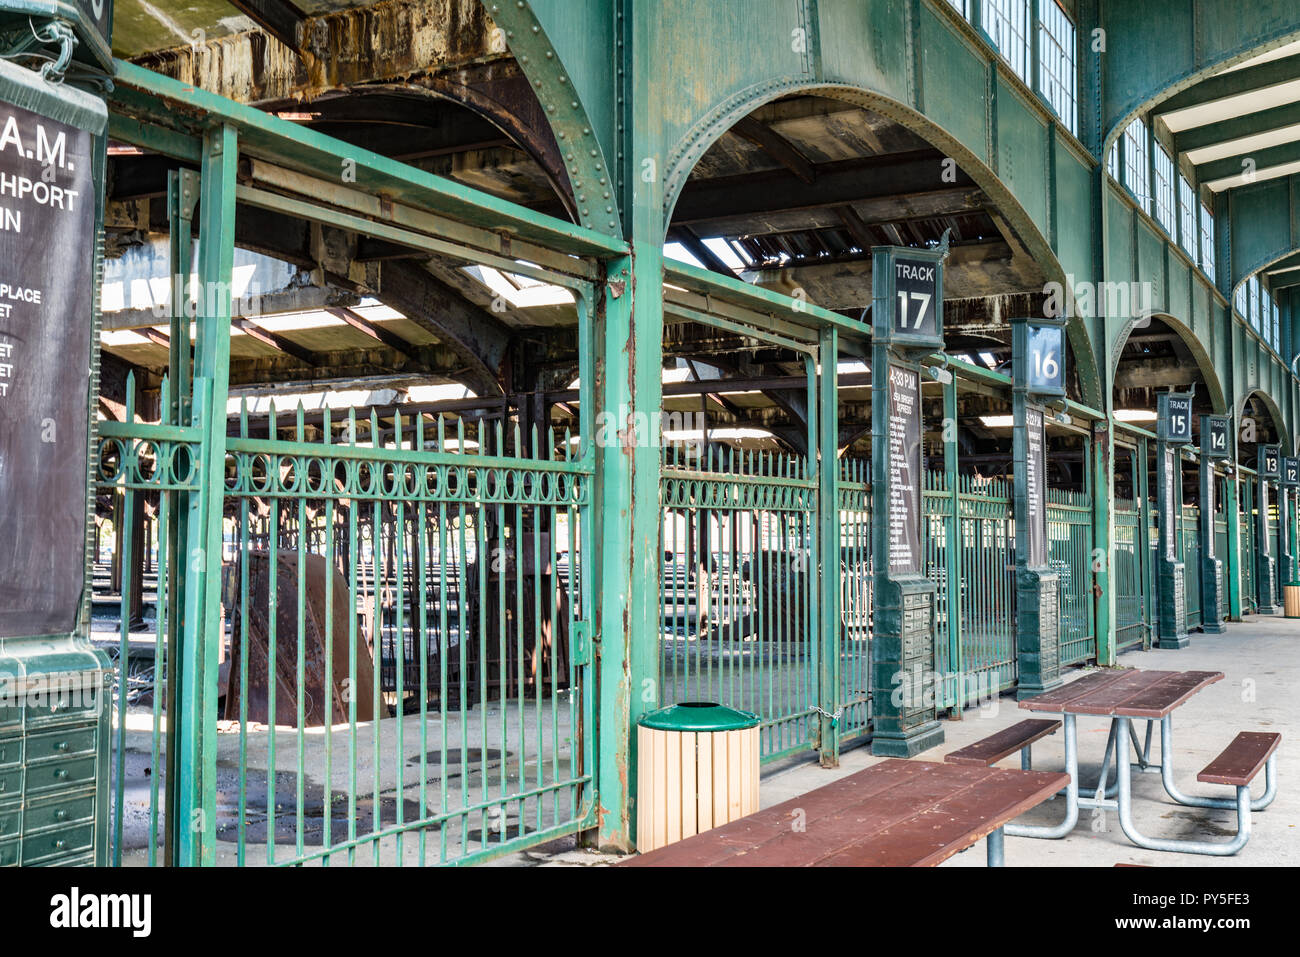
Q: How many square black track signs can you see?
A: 6